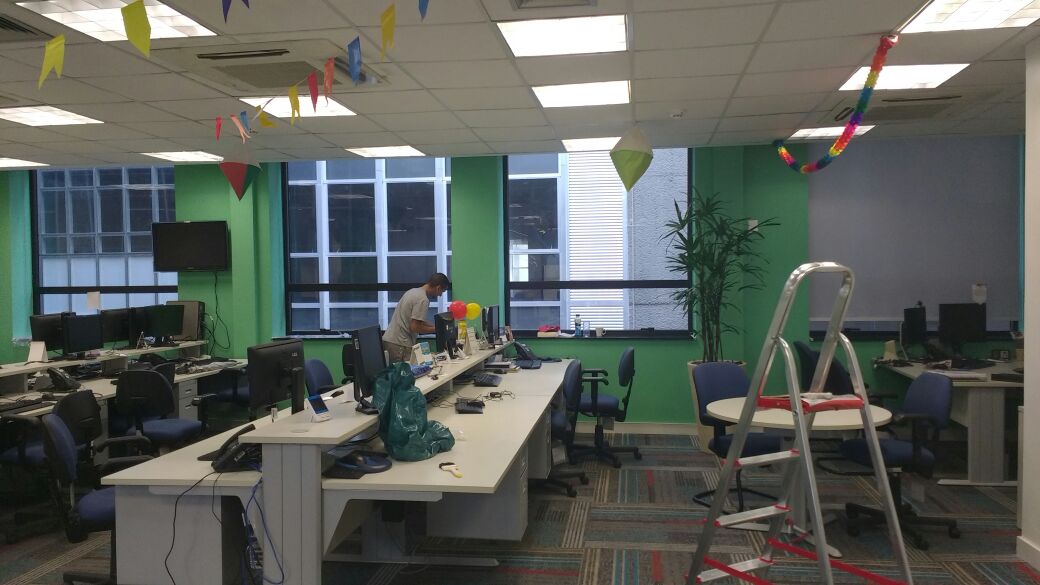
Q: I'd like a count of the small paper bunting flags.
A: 13